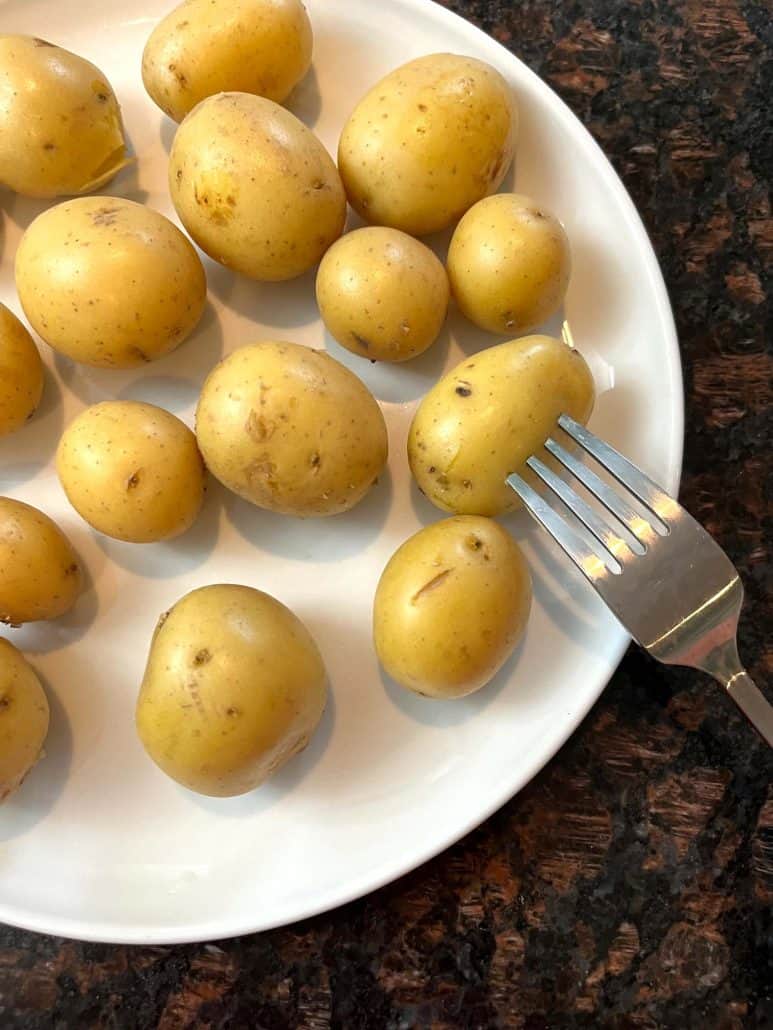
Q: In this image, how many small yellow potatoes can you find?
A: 15